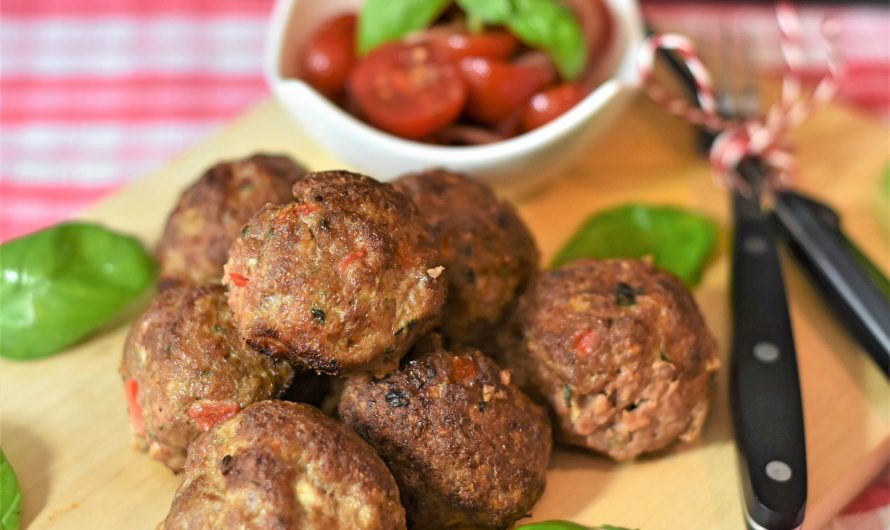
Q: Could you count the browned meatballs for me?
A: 7